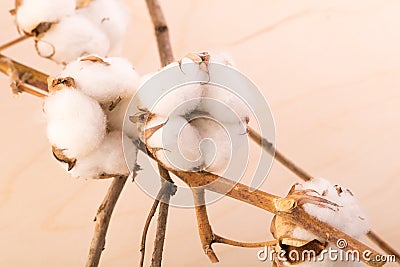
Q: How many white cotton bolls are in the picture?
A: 4